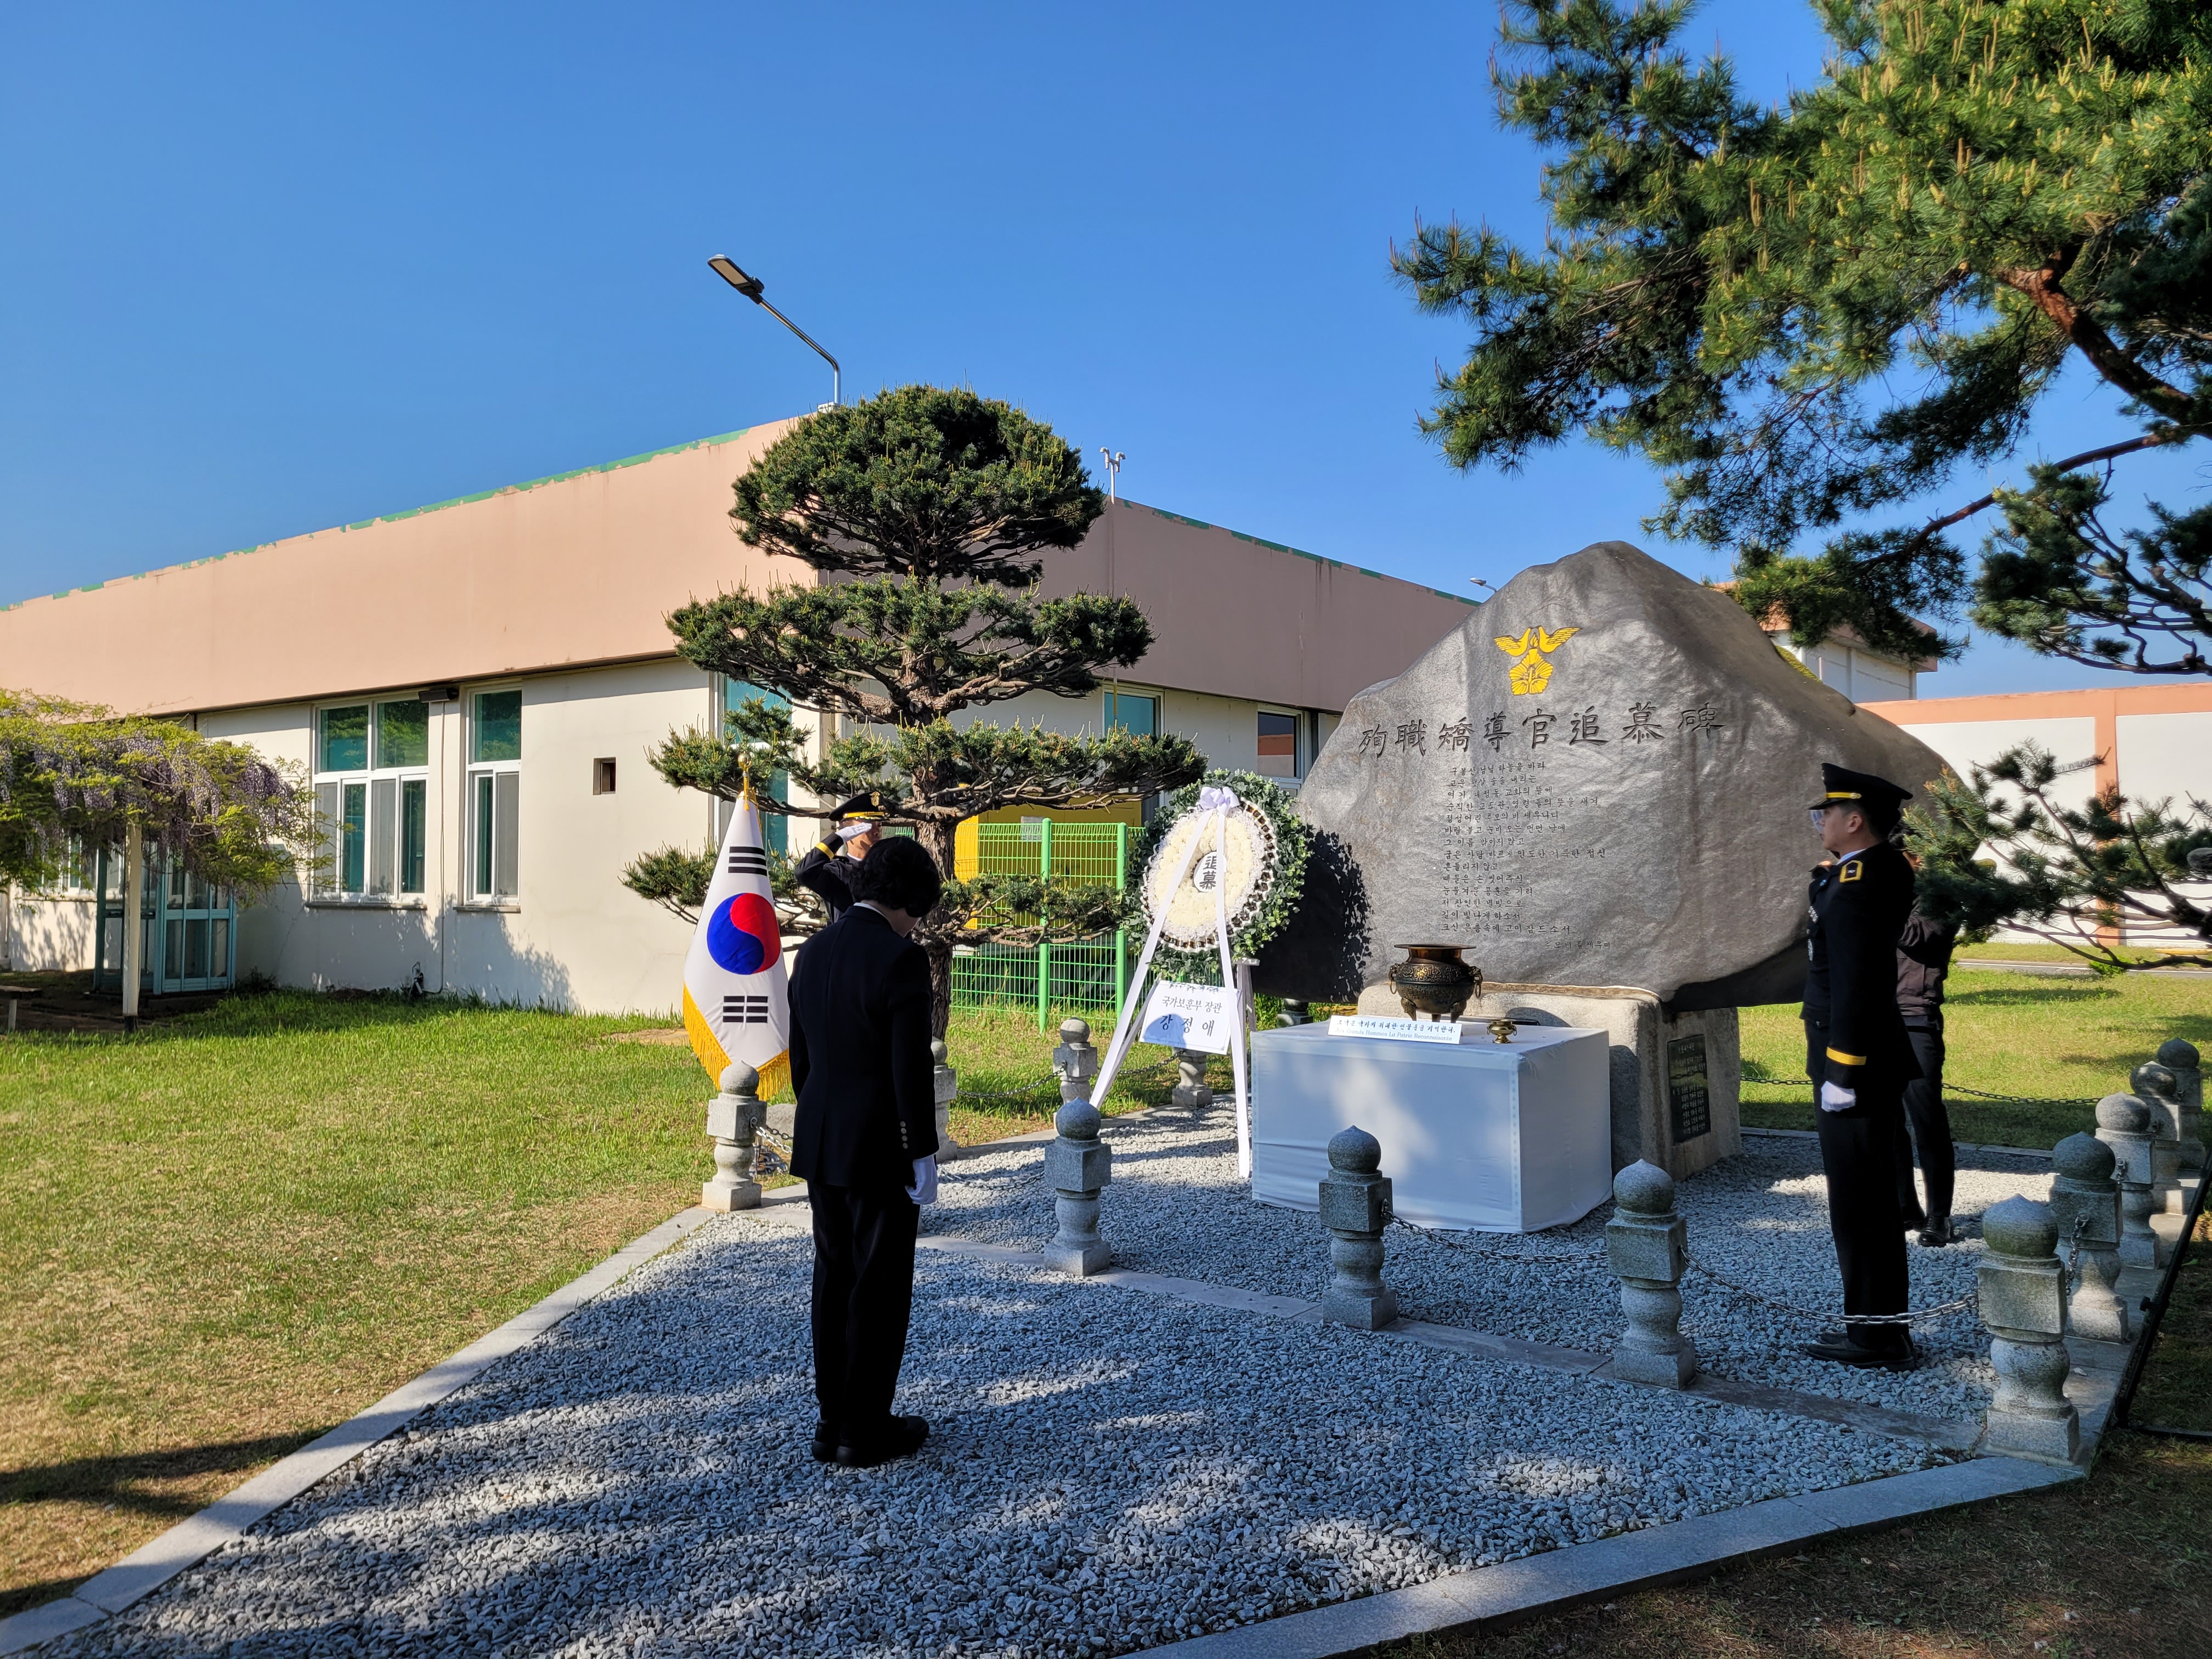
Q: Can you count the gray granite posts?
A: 13